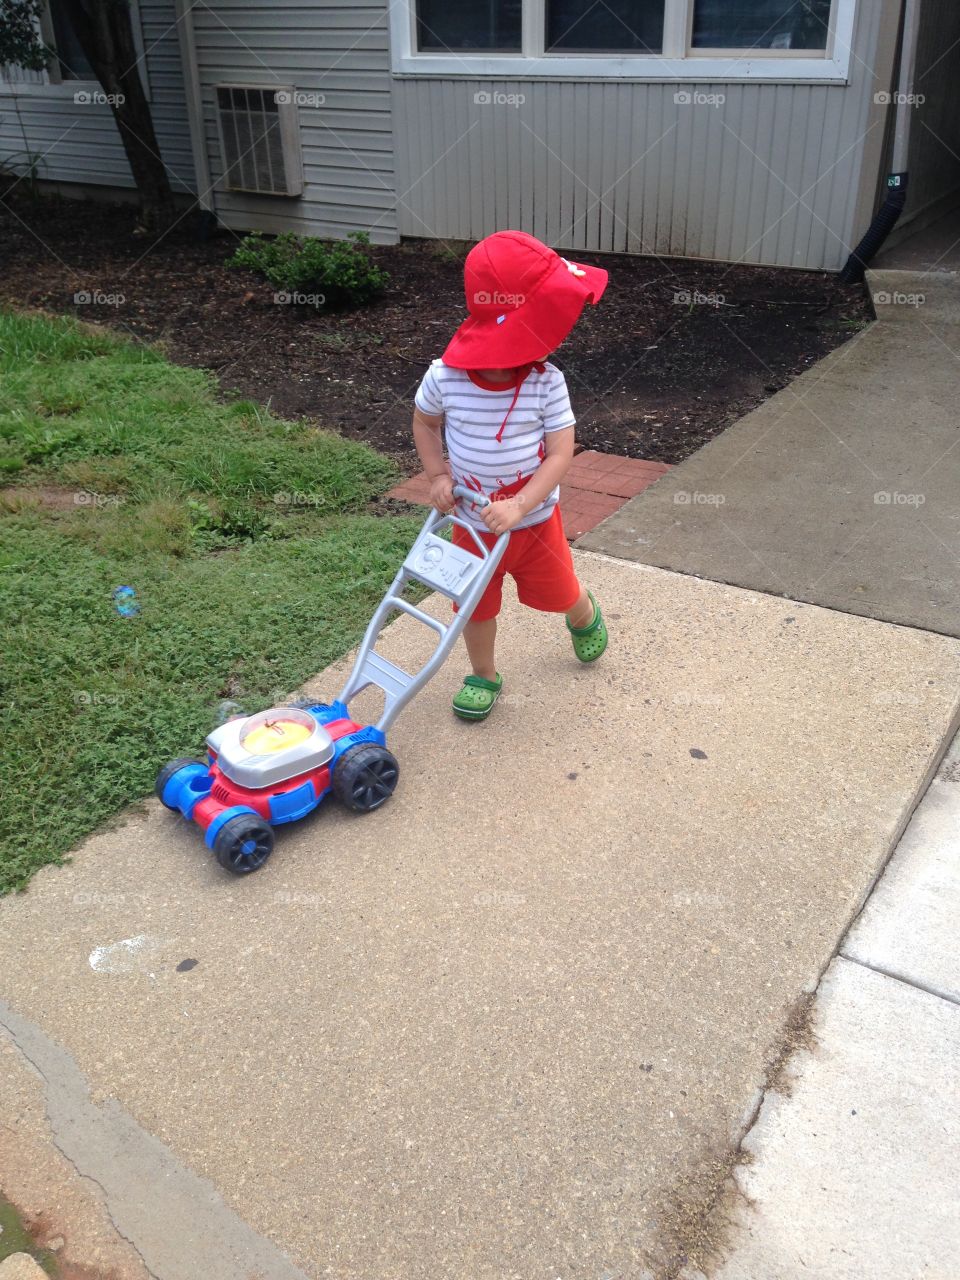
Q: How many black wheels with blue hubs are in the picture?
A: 1